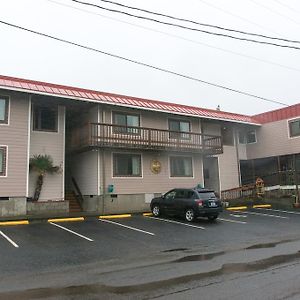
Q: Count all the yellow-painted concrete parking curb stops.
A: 6